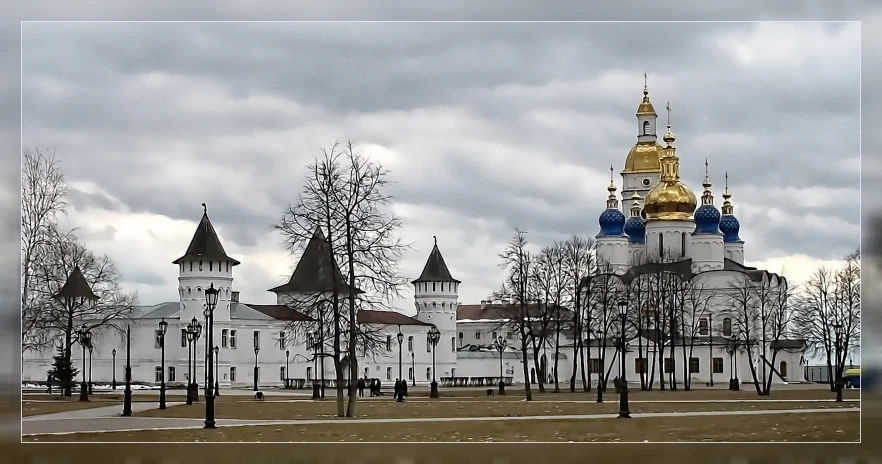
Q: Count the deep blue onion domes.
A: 4